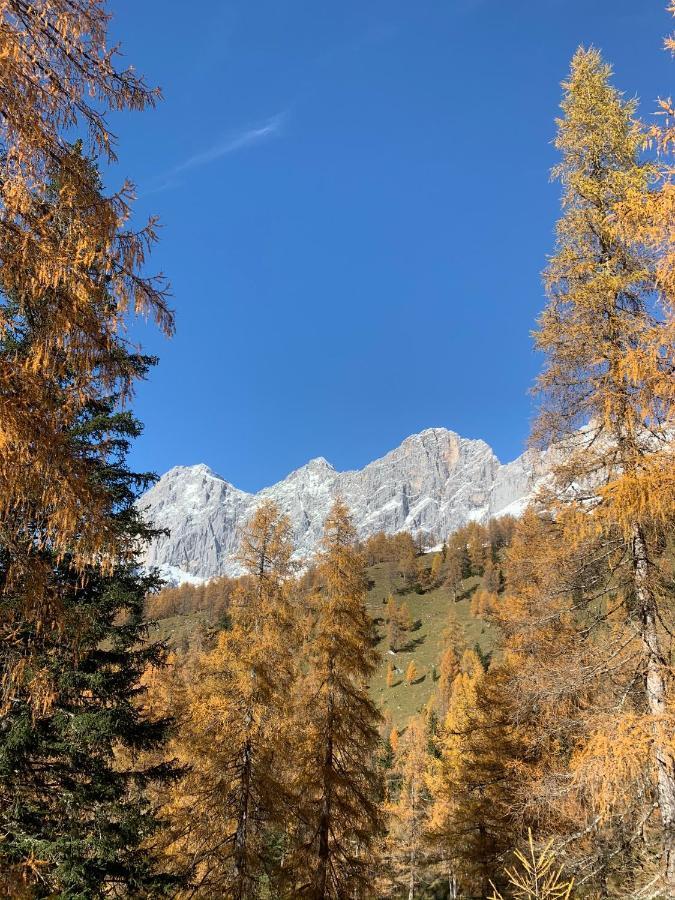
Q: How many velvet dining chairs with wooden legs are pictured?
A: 0